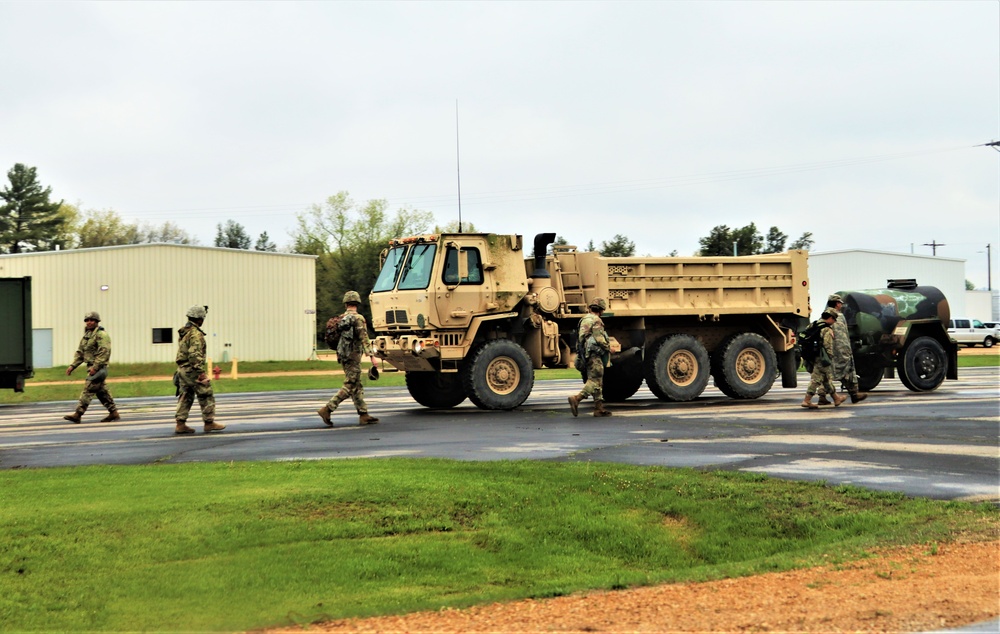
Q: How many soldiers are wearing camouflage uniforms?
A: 6